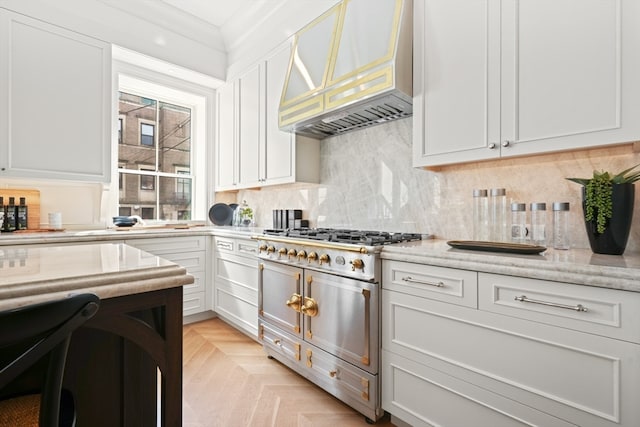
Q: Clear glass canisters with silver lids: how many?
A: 5